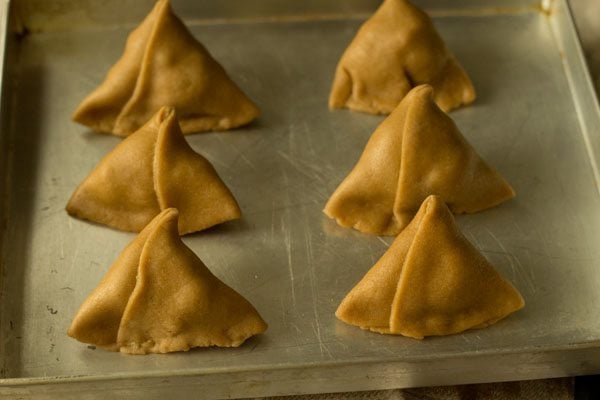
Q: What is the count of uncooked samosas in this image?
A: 6